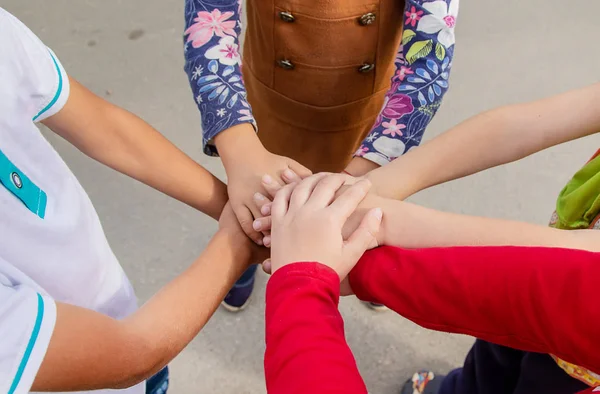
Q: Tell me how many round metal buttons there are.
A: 4